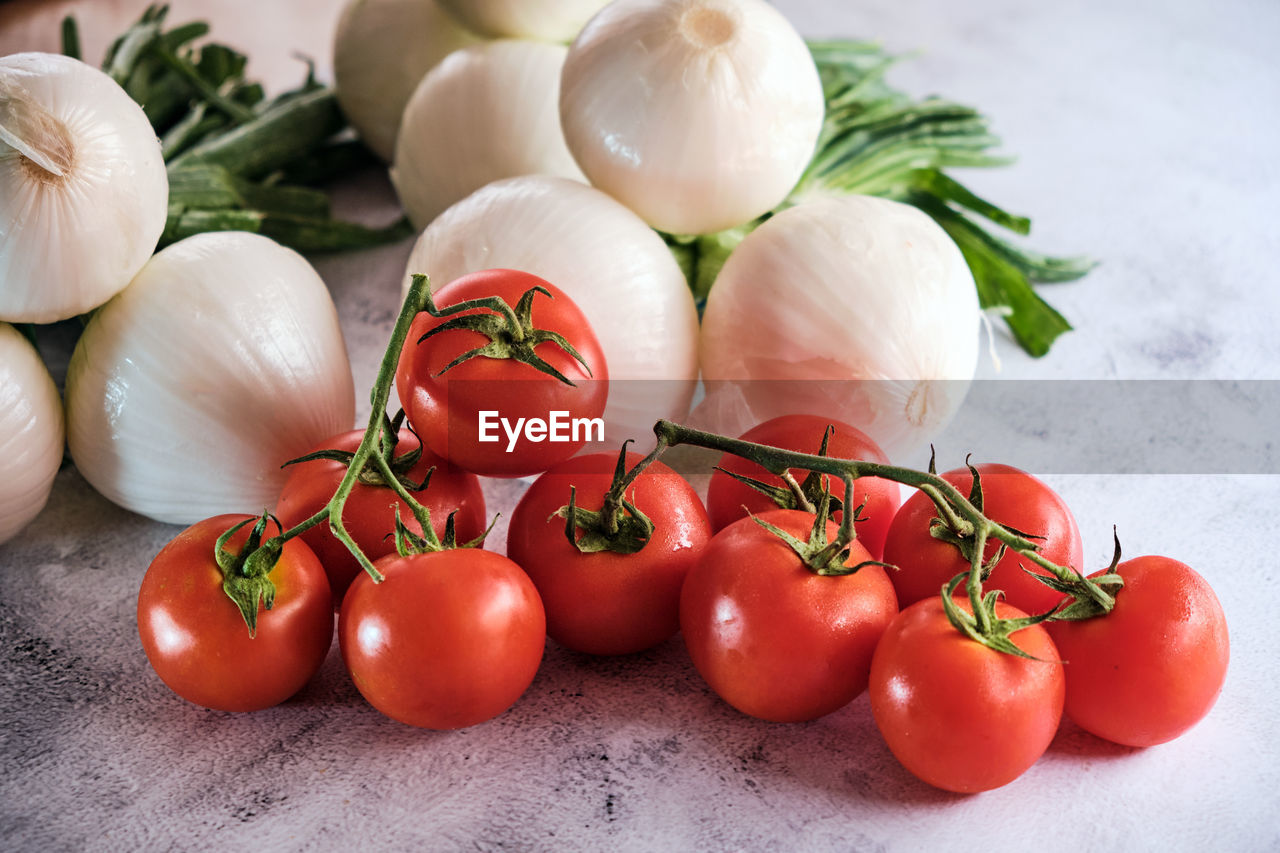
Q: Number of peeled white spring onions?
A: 9